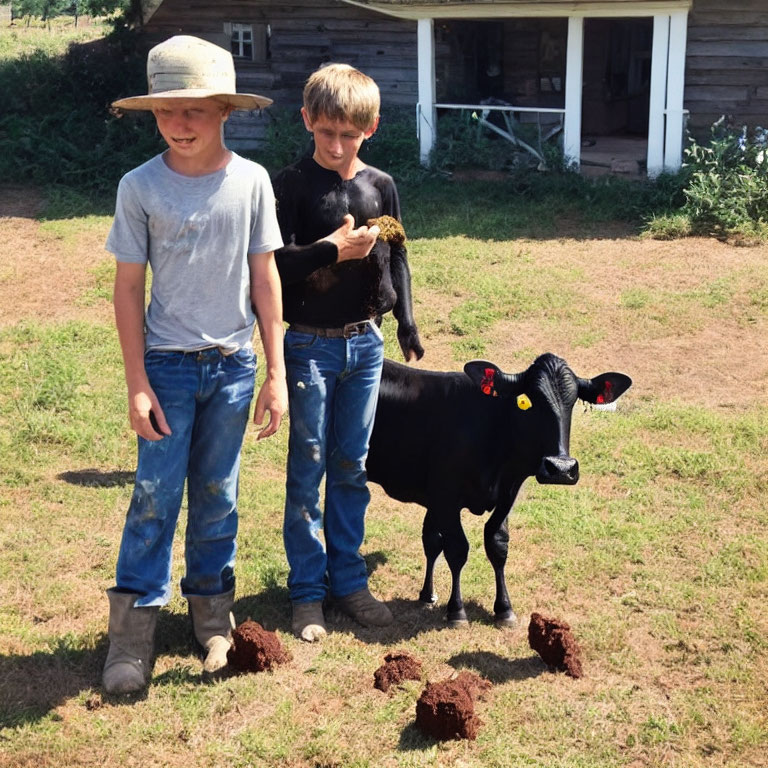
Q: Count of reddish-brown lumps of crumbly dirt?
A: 4